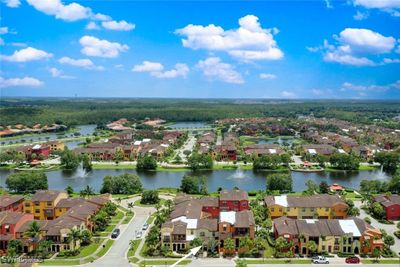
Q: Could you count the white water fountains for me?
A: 3